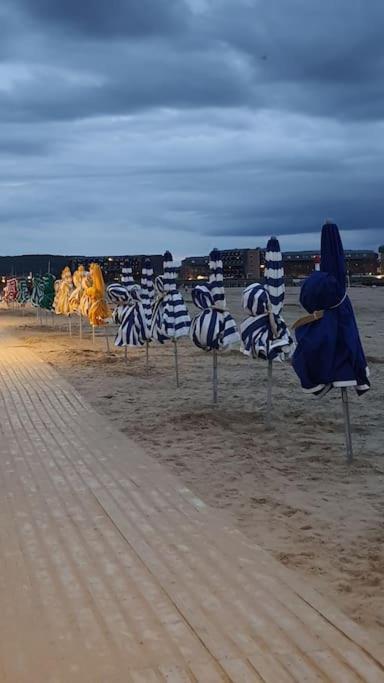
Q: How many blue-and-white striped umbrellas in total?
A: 5